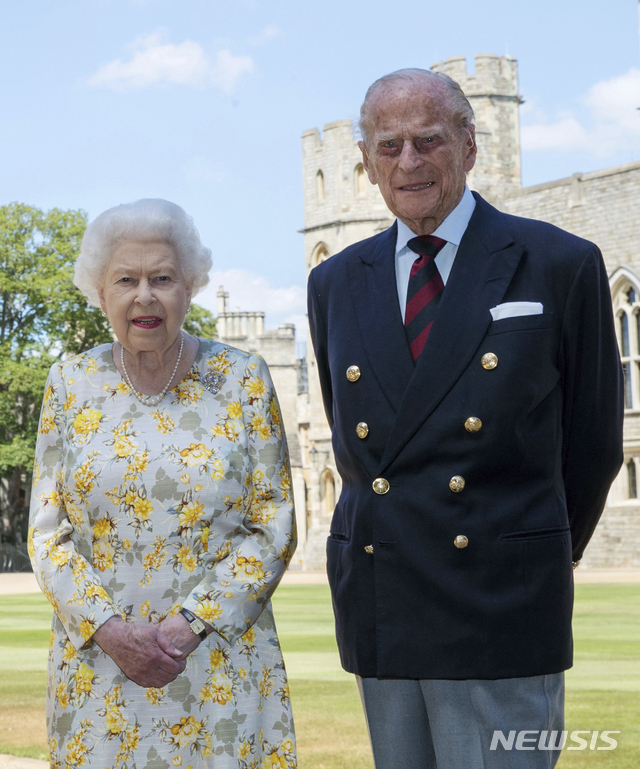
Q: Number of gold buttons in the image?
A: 8